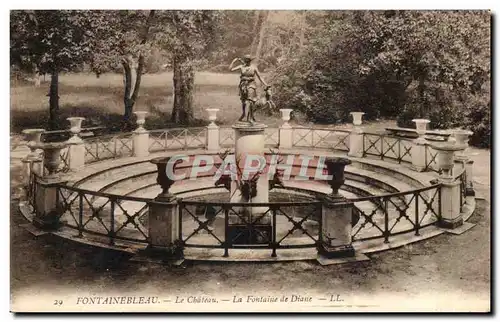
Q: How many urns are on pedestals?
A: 12